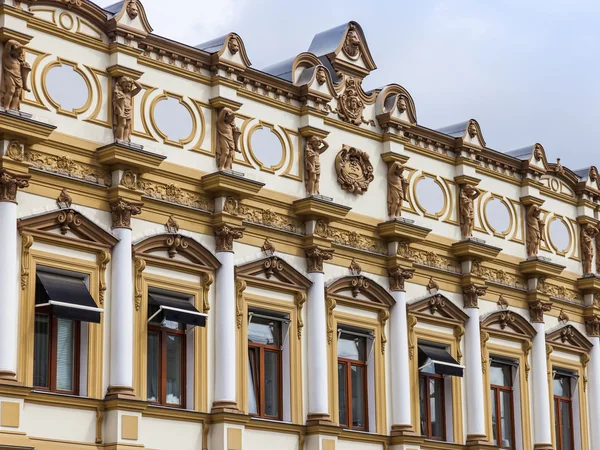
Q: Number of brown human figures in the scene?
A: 8